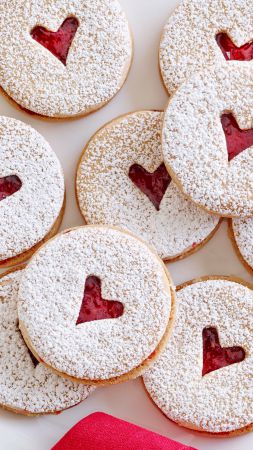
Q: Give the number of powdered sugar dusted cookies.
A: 9